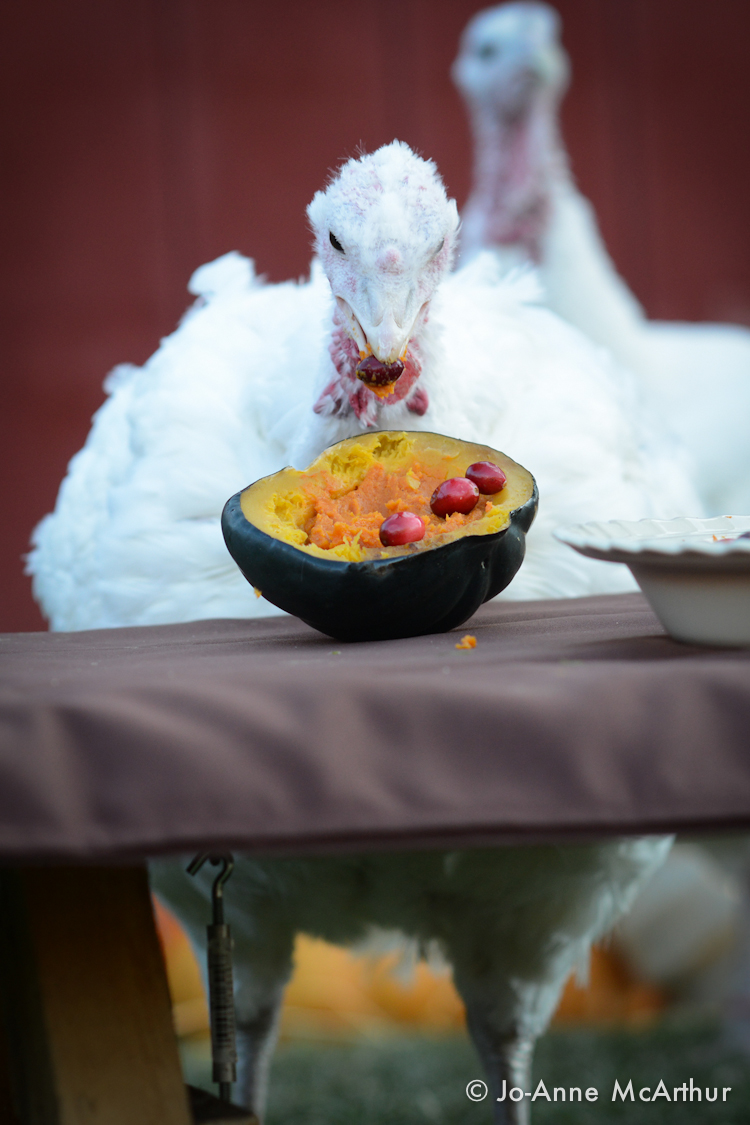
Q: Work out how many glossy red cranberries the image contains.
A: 4